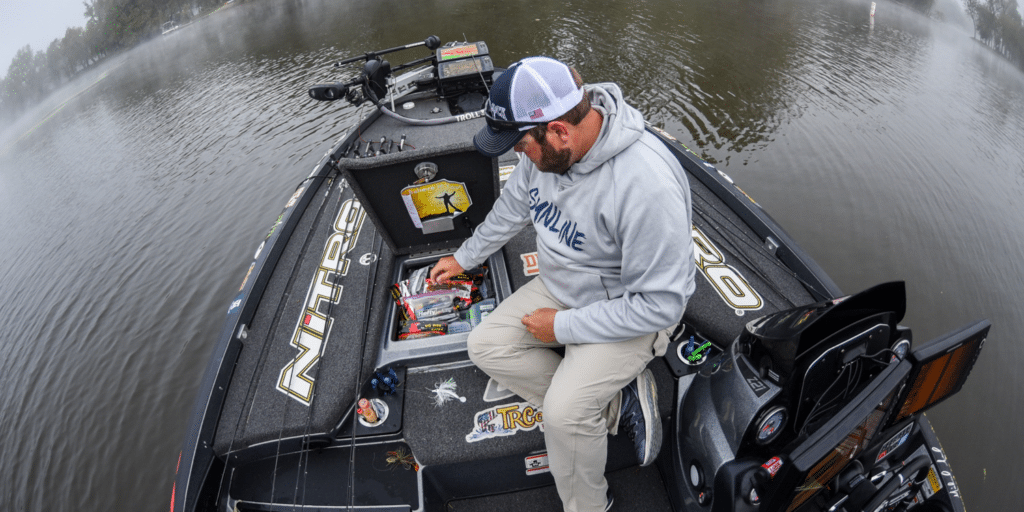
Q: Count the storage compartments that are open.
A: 1